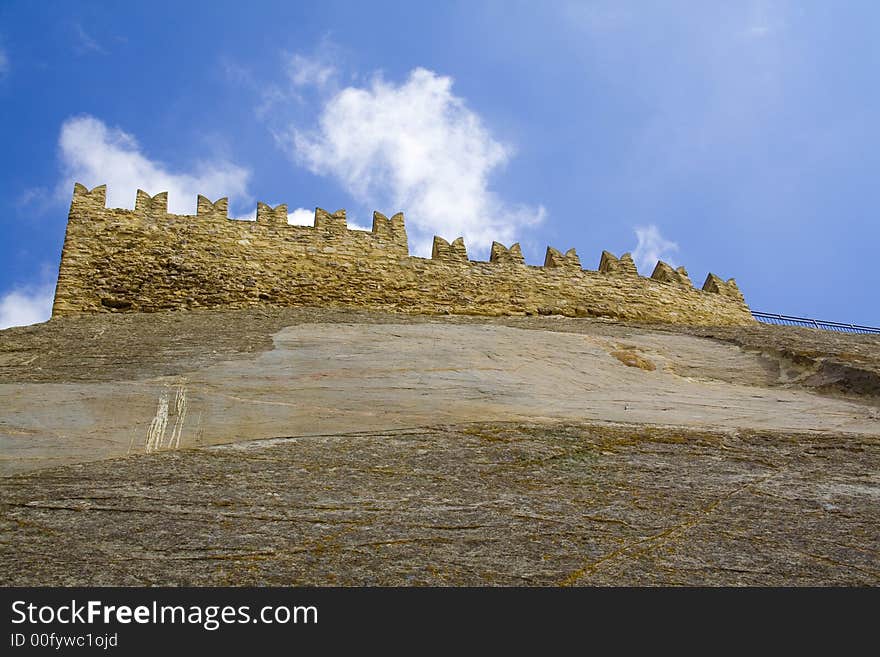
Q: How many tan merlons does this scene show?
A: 12